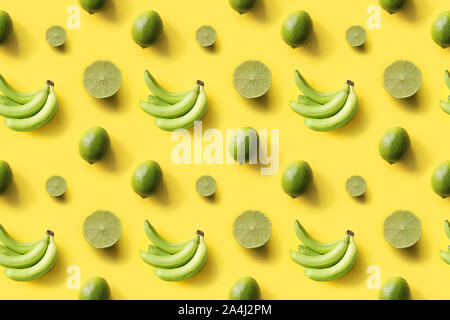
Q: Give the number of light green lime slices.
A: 12